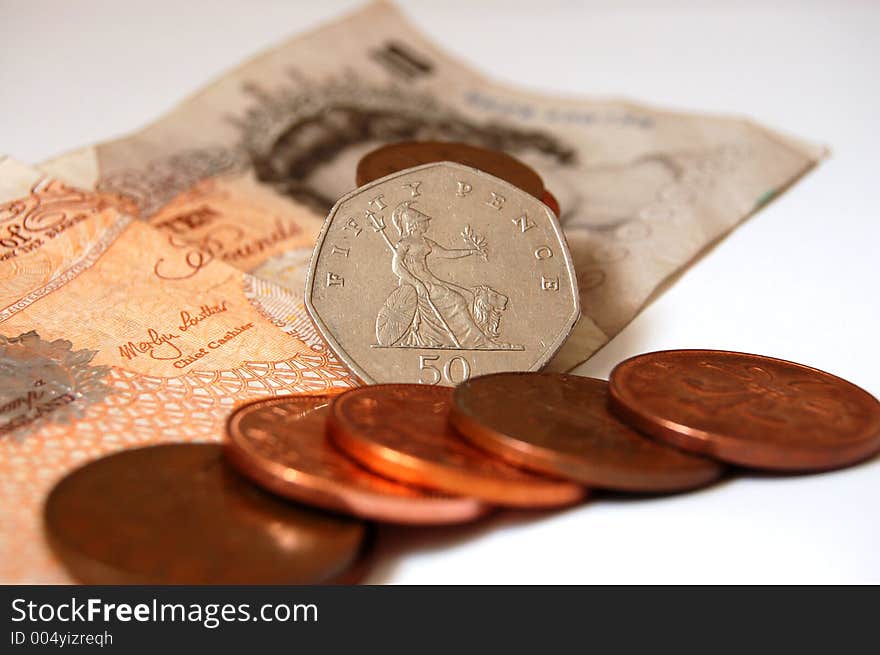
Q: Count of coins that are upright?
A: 1